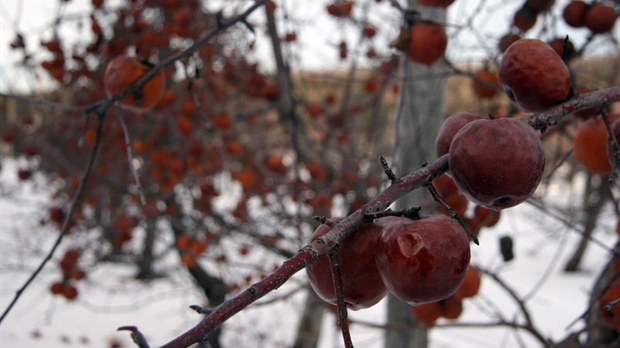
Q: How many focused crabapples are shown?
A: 5